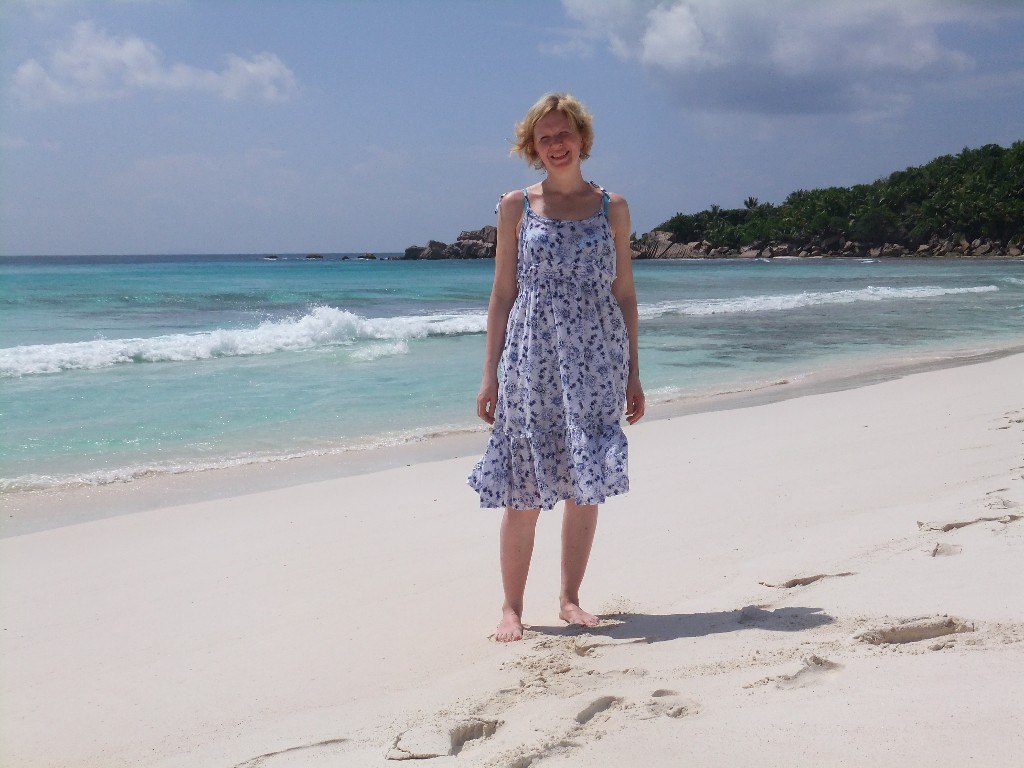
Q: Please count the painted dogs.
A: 0